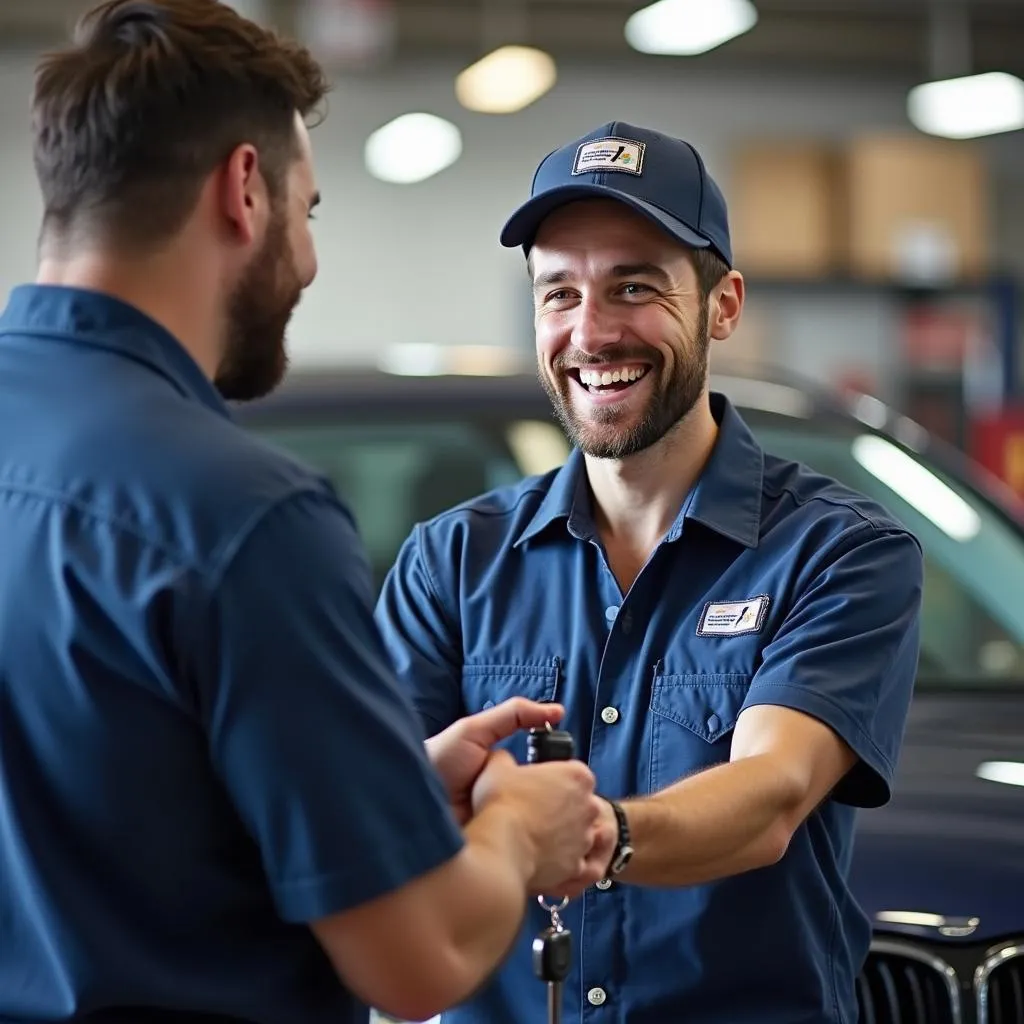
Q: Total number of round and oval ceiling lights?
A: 4